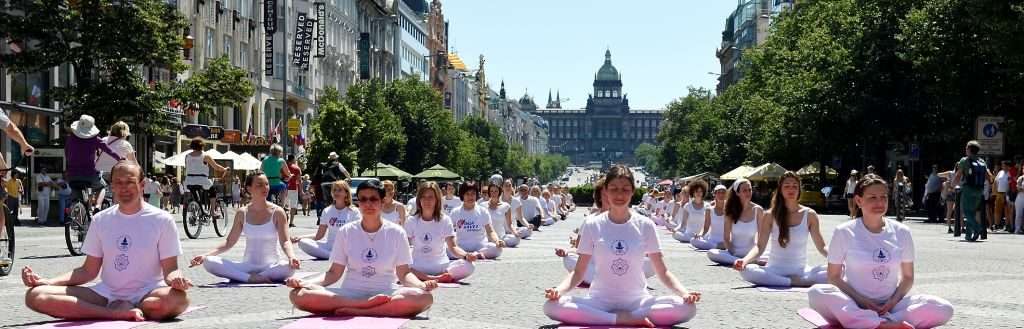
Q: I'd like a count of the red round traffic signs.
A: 0